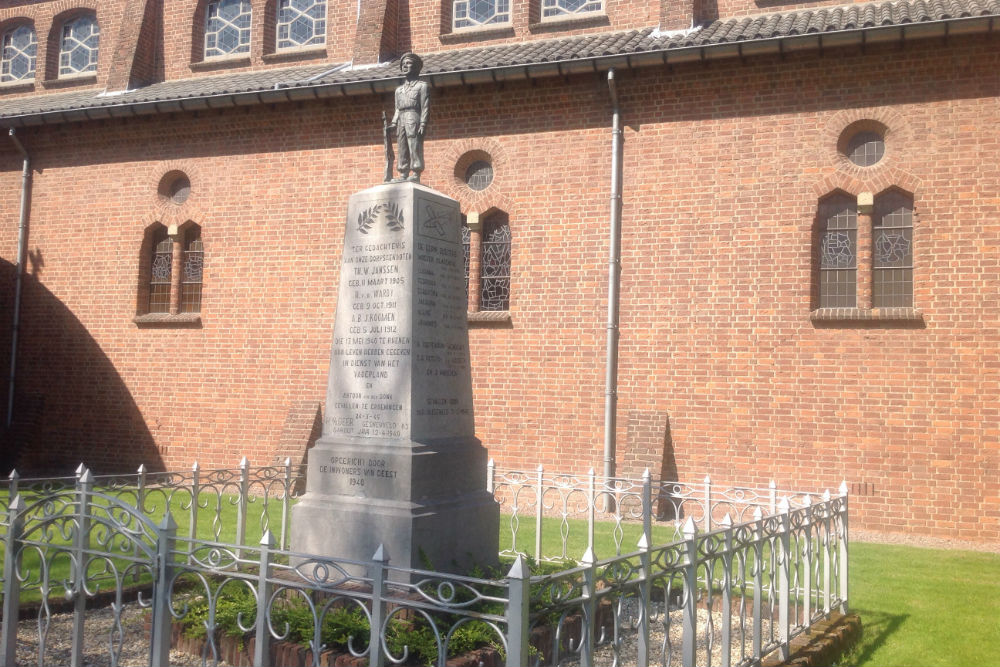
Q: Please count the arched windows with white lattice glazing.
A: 6